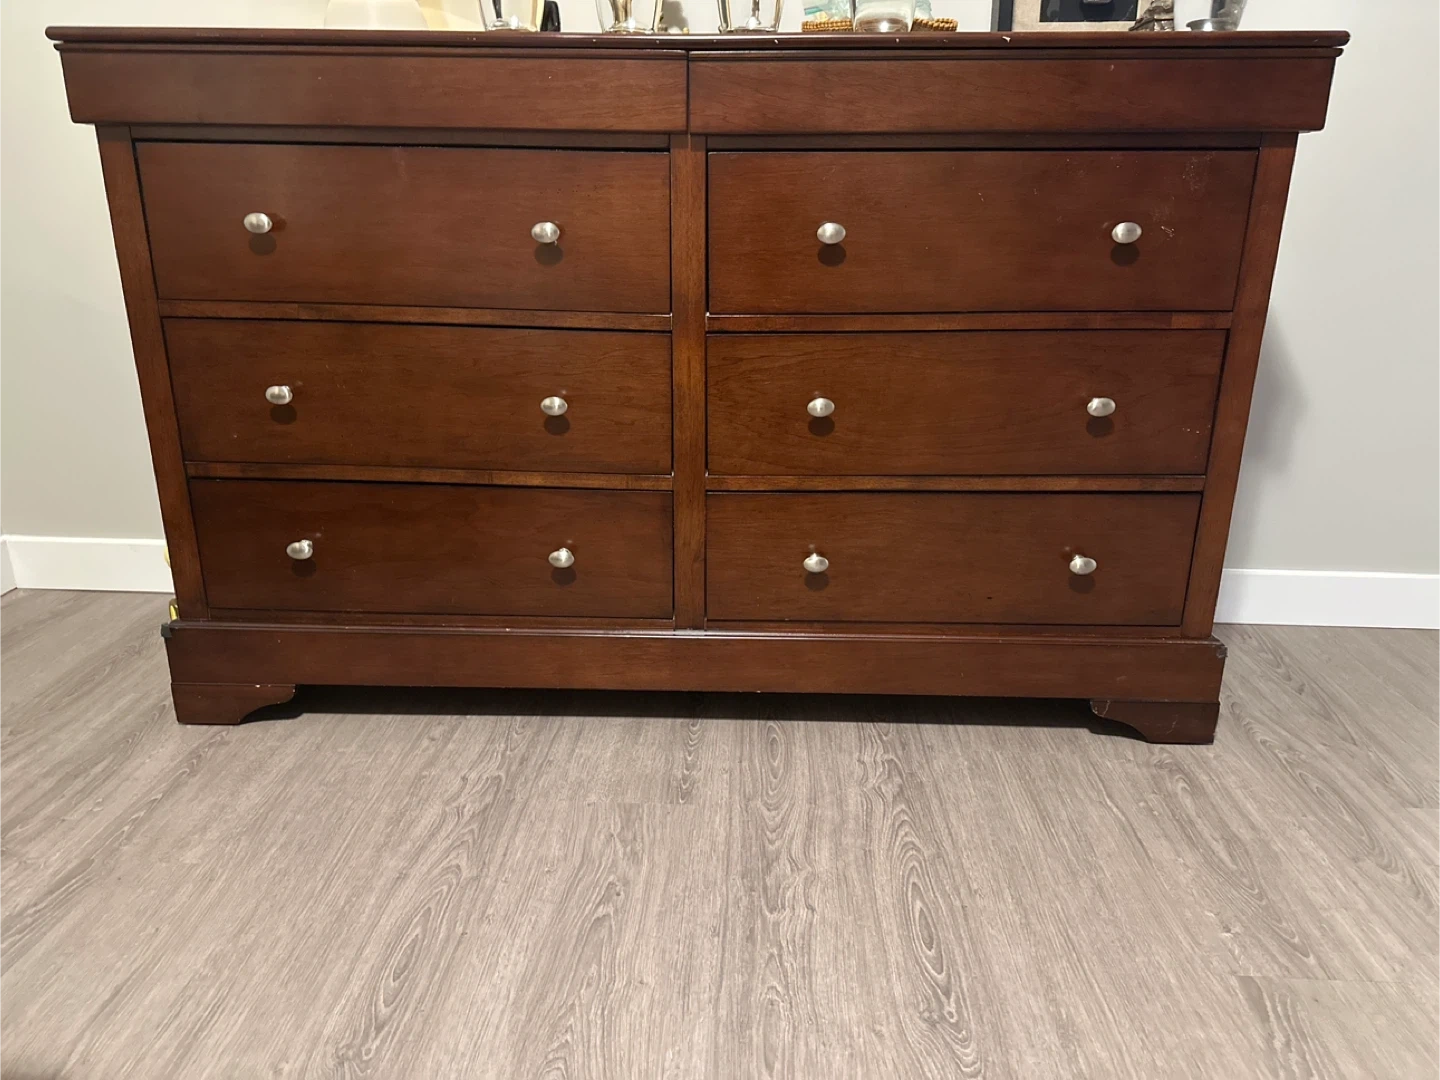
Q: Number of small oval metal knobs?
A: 12